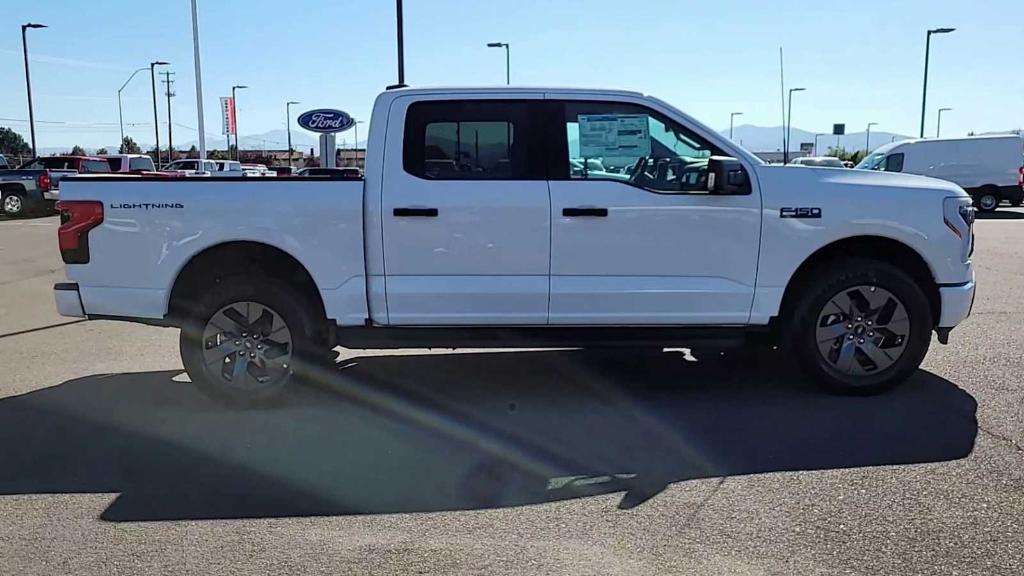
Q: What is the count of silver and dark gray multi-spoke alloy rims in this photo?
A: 2